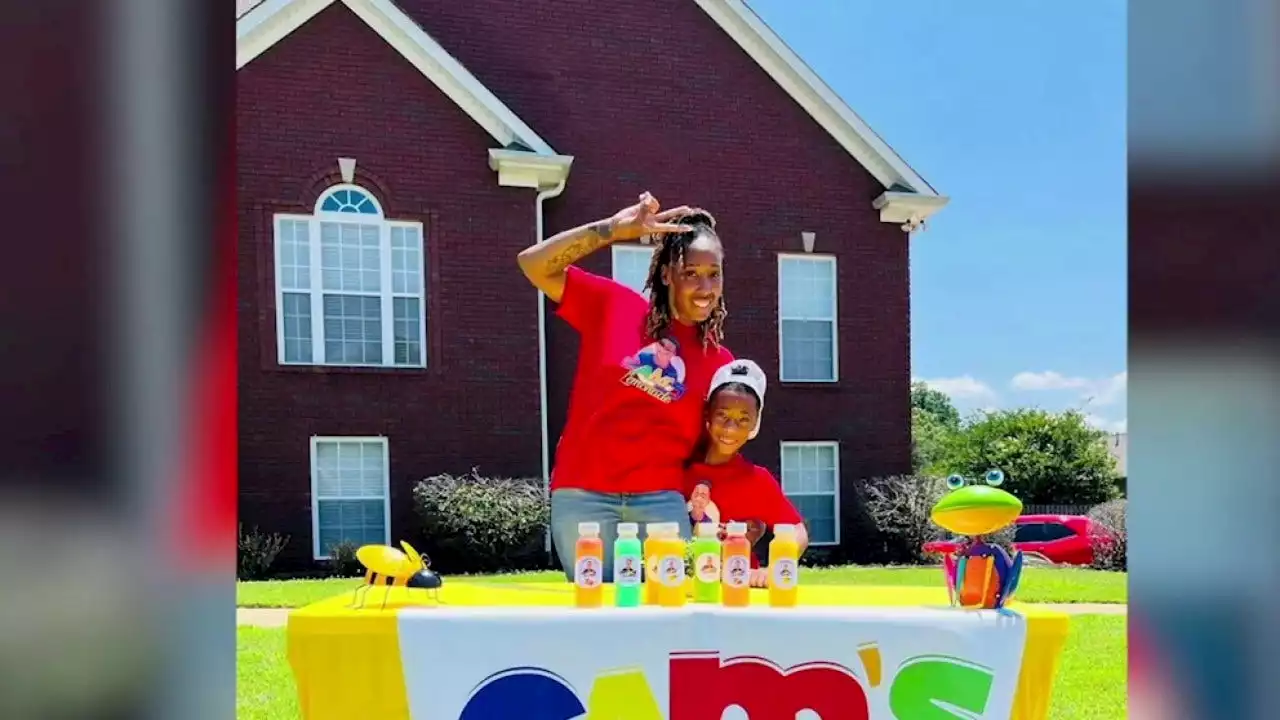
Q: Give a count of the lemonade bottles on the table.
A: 7